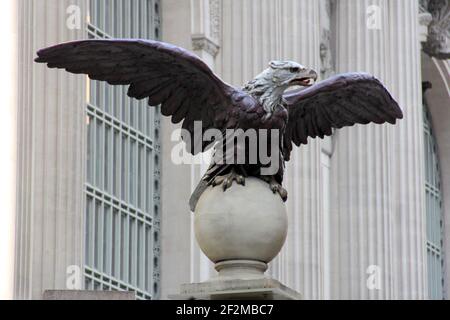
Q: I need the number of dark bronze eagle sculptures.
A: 1